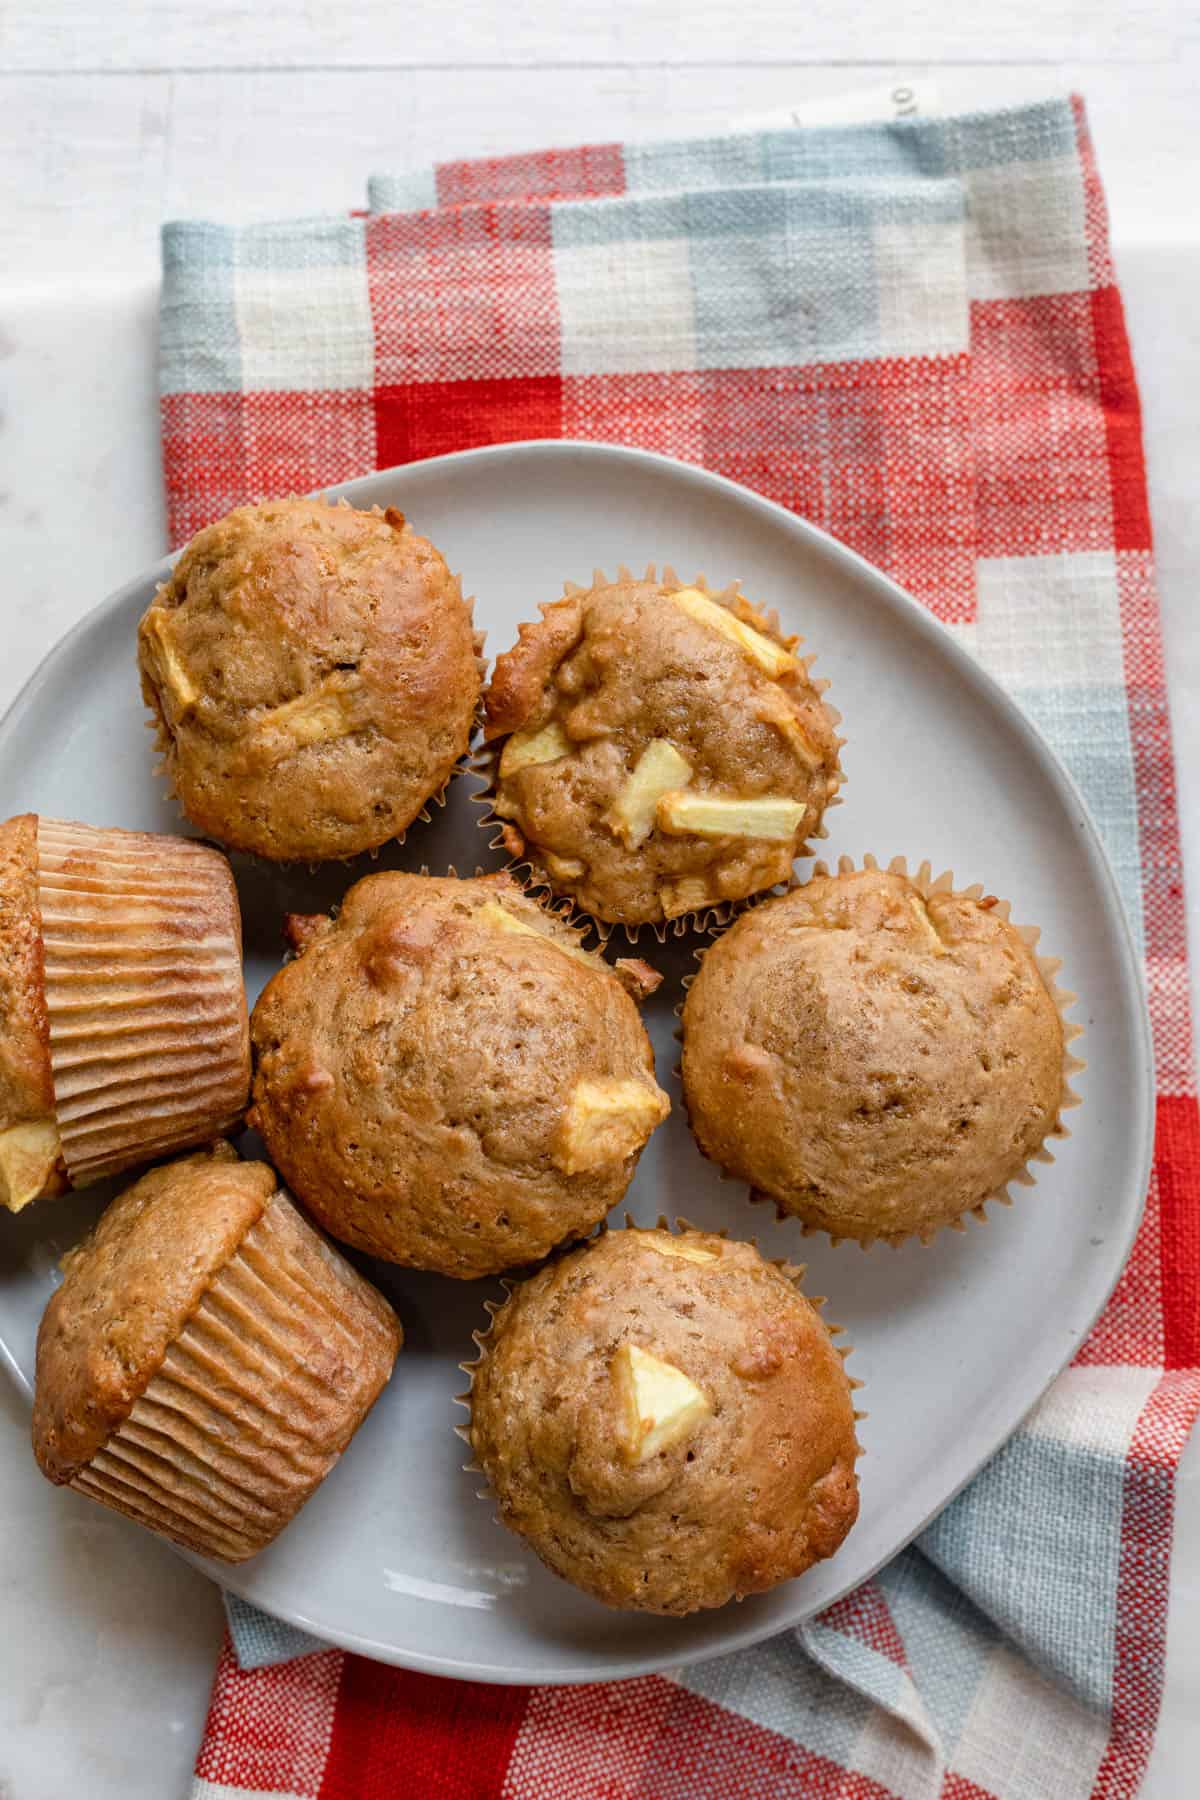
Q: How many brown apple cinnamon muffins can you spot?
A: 7